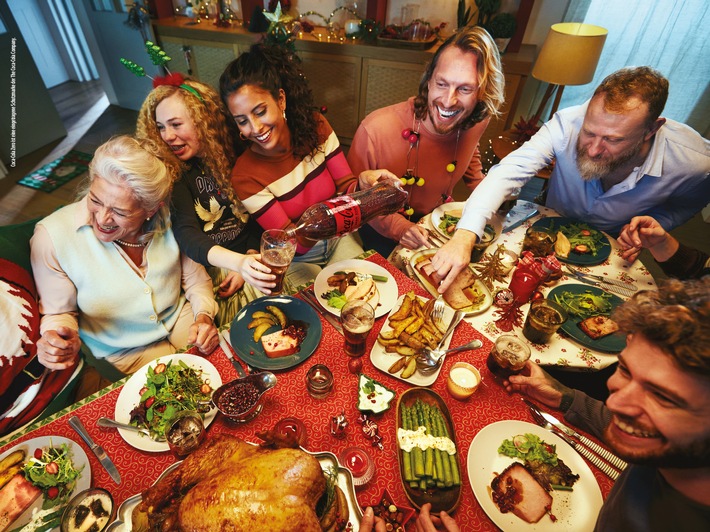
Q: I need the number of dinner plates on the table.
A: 8